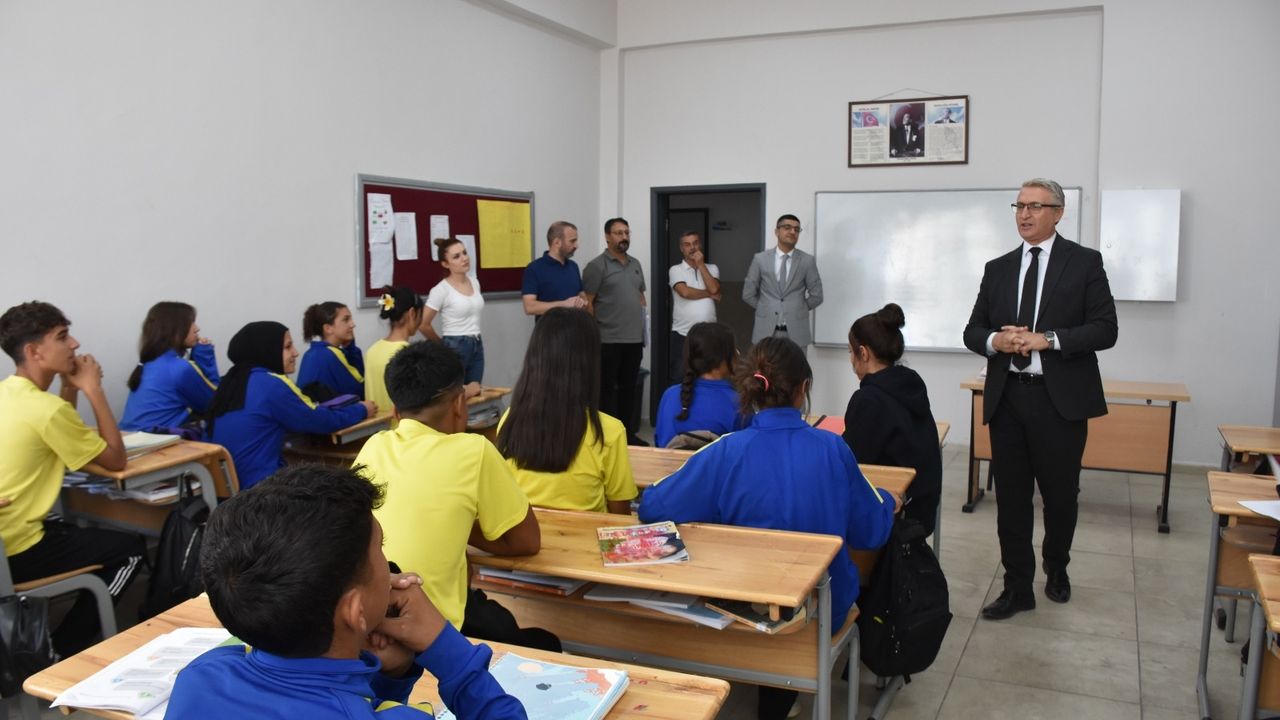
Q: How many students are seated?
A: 11